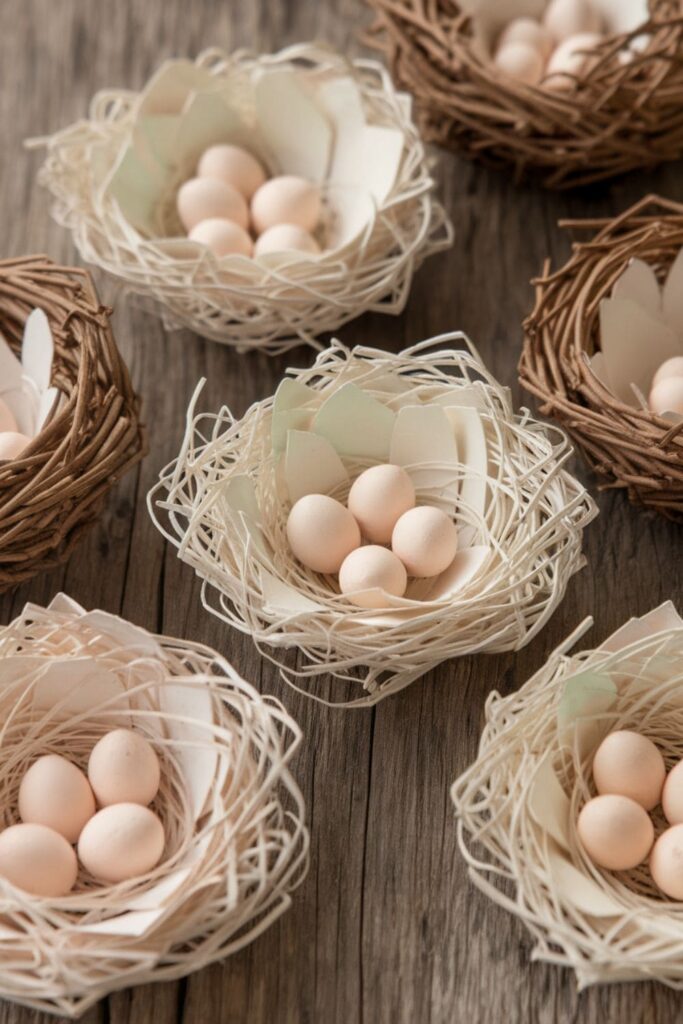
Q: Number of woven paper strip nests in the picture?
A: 4